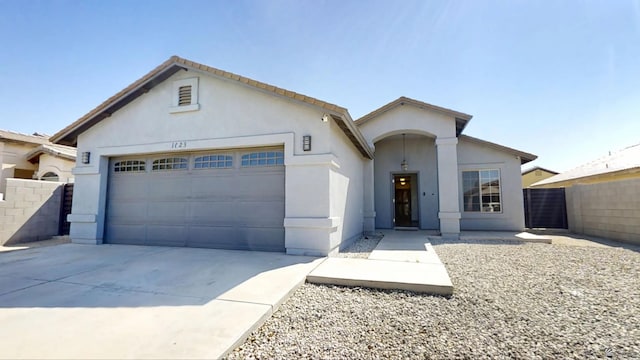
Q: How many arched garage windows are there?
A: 4